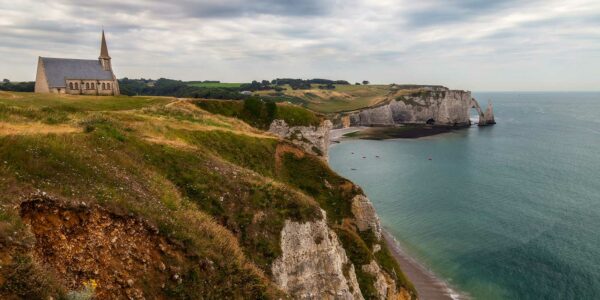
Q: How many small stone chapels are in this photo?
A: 1